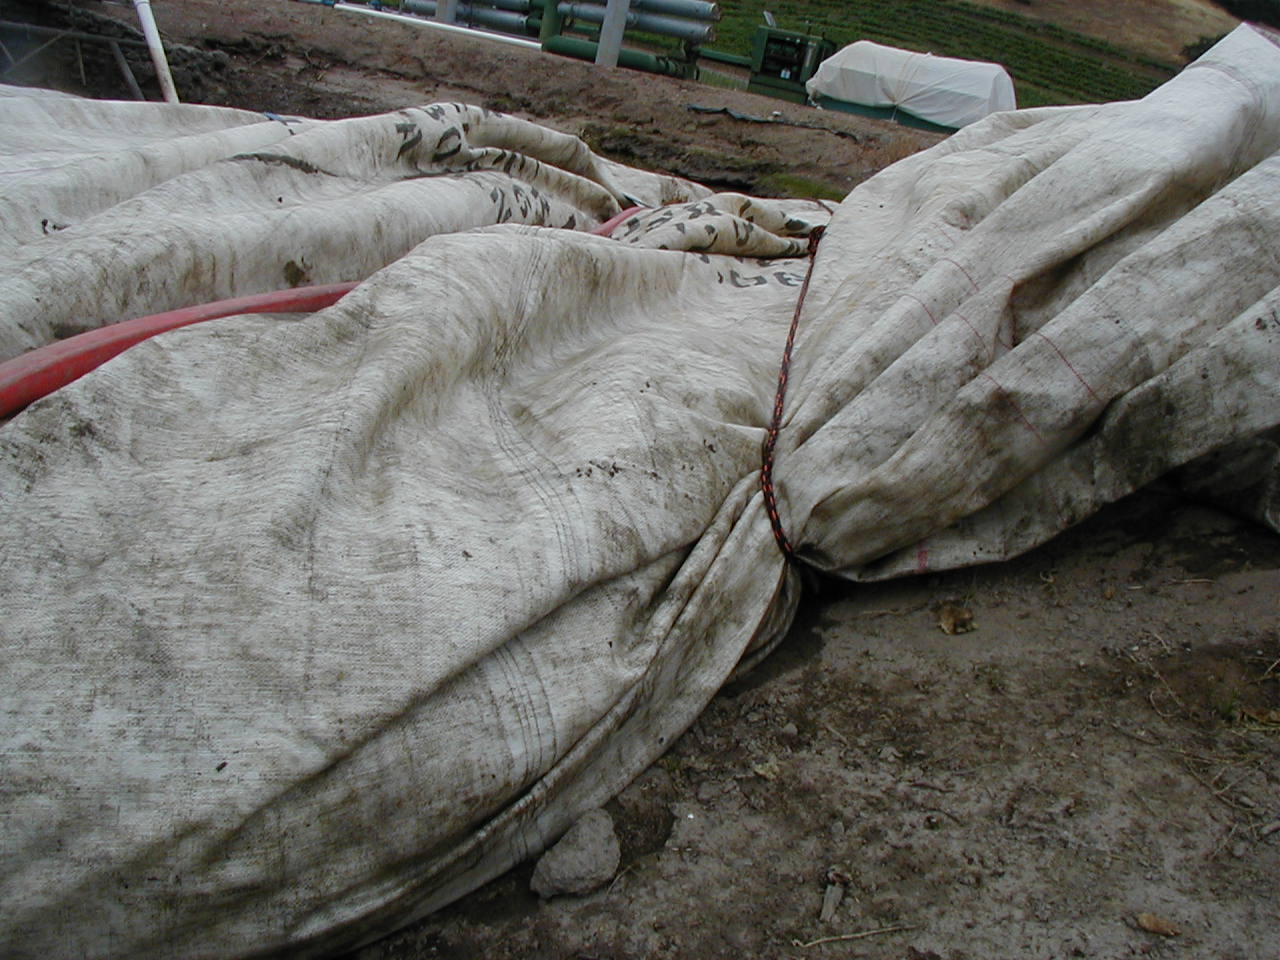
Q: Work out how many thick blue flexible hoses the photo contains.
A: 0